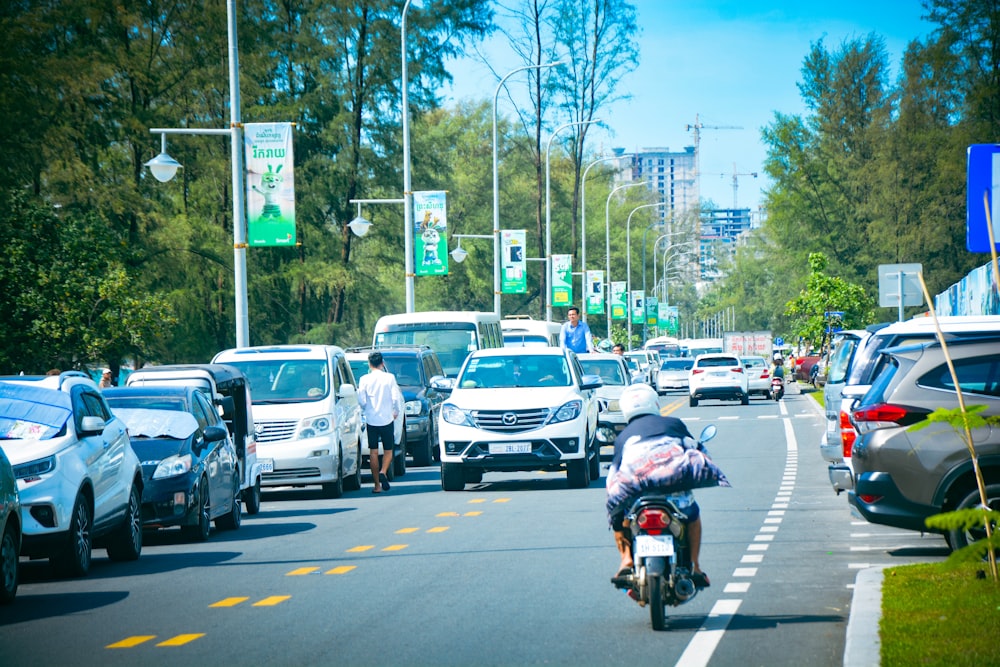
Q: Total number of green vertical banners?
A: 10